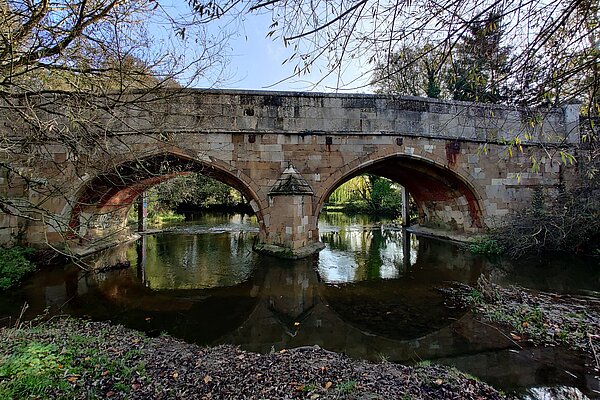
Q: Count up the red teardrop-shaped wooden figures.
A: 0